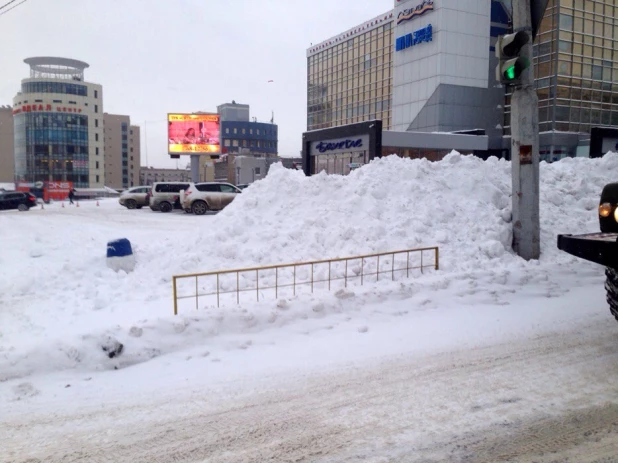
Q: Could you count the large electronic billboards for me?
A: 1